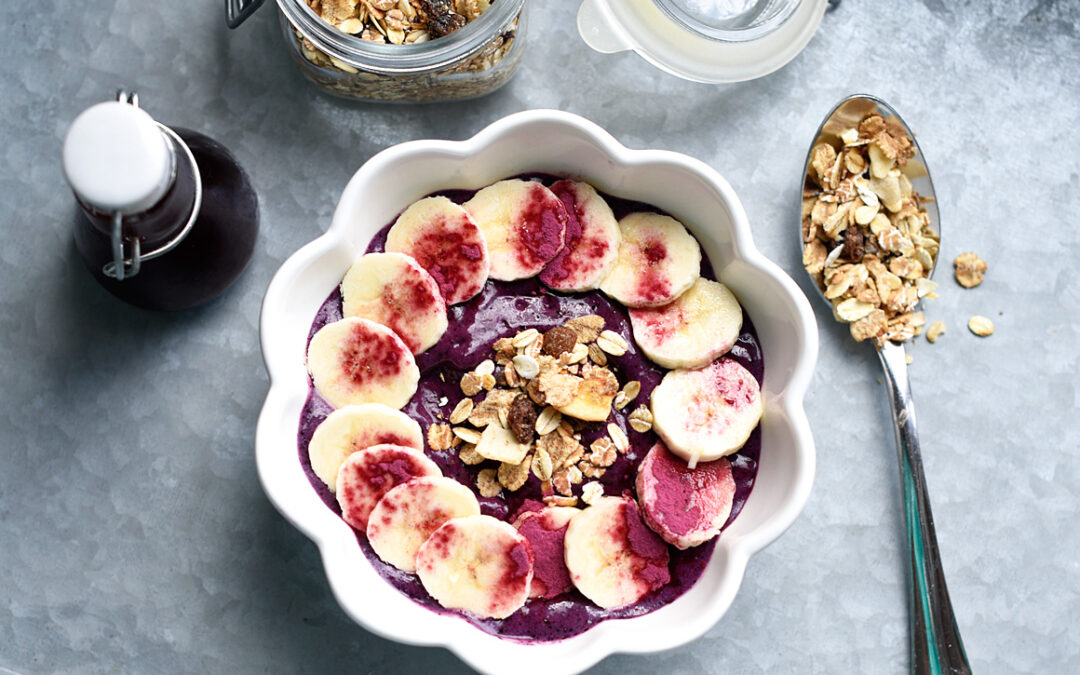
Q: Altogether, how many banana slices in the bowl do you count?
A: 15